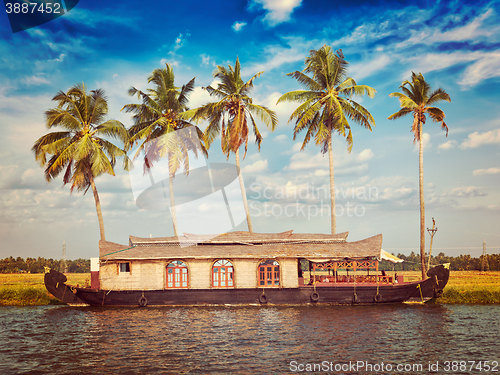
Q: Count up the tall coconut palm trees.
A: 5